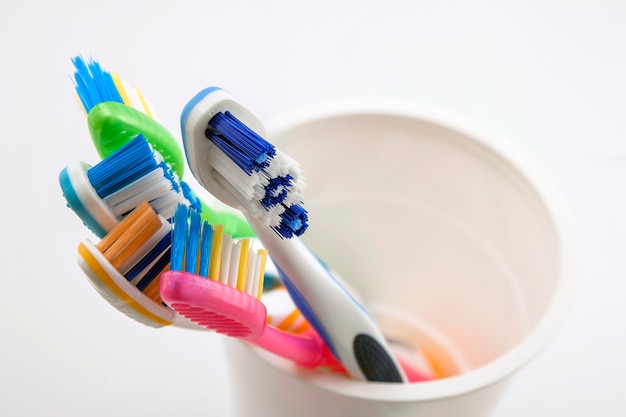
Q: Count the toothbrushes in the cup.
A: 5